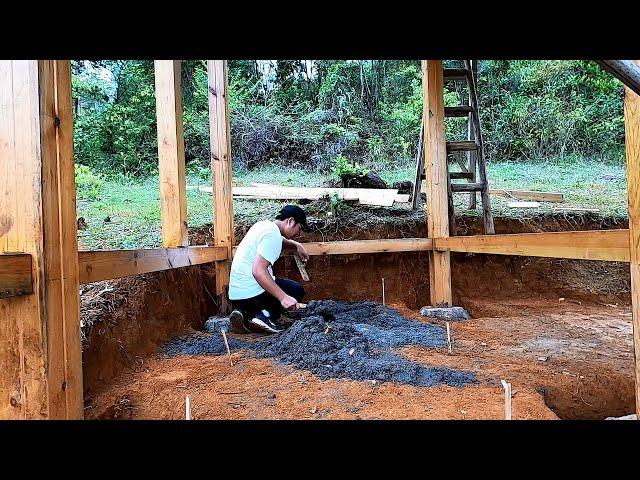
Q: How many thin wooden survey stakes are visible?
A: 5